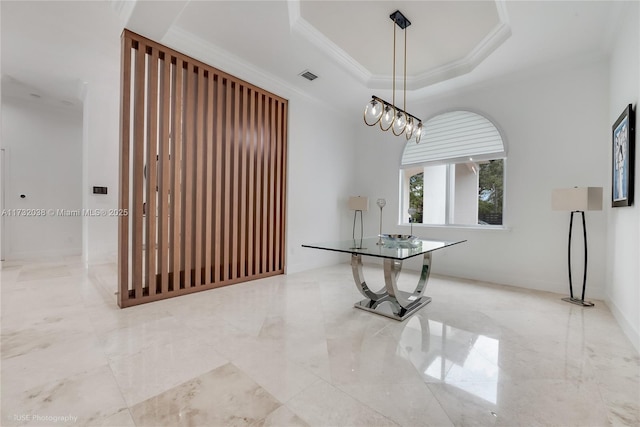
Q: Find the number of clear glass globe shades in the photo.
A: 5